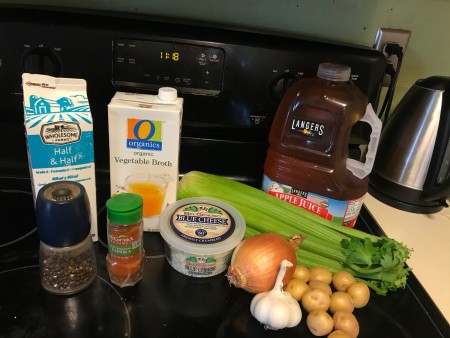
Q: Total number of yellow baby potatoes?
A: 11